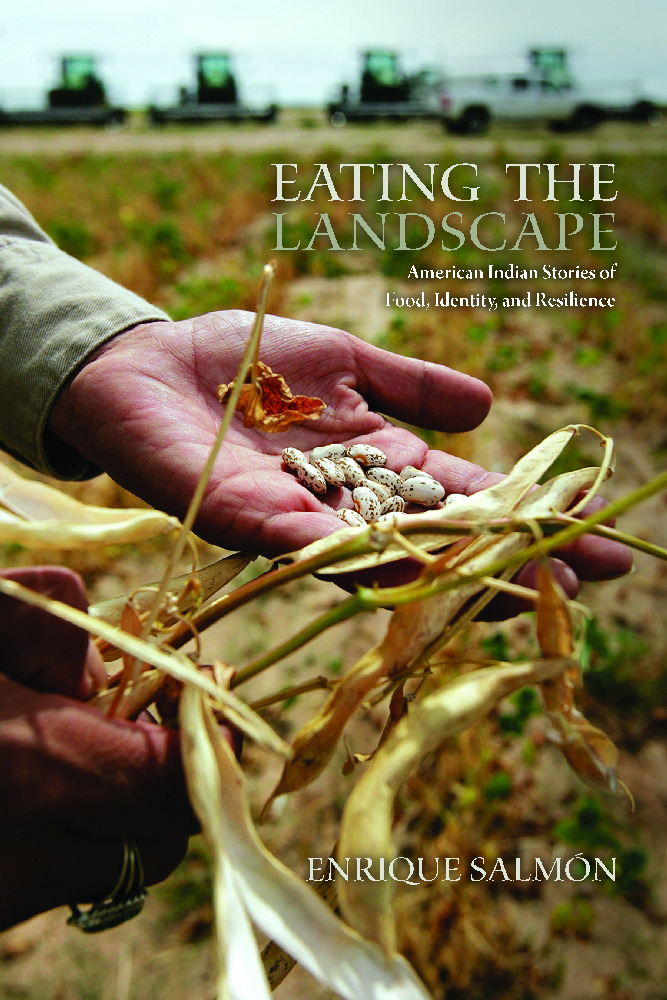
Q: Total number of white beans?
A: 15